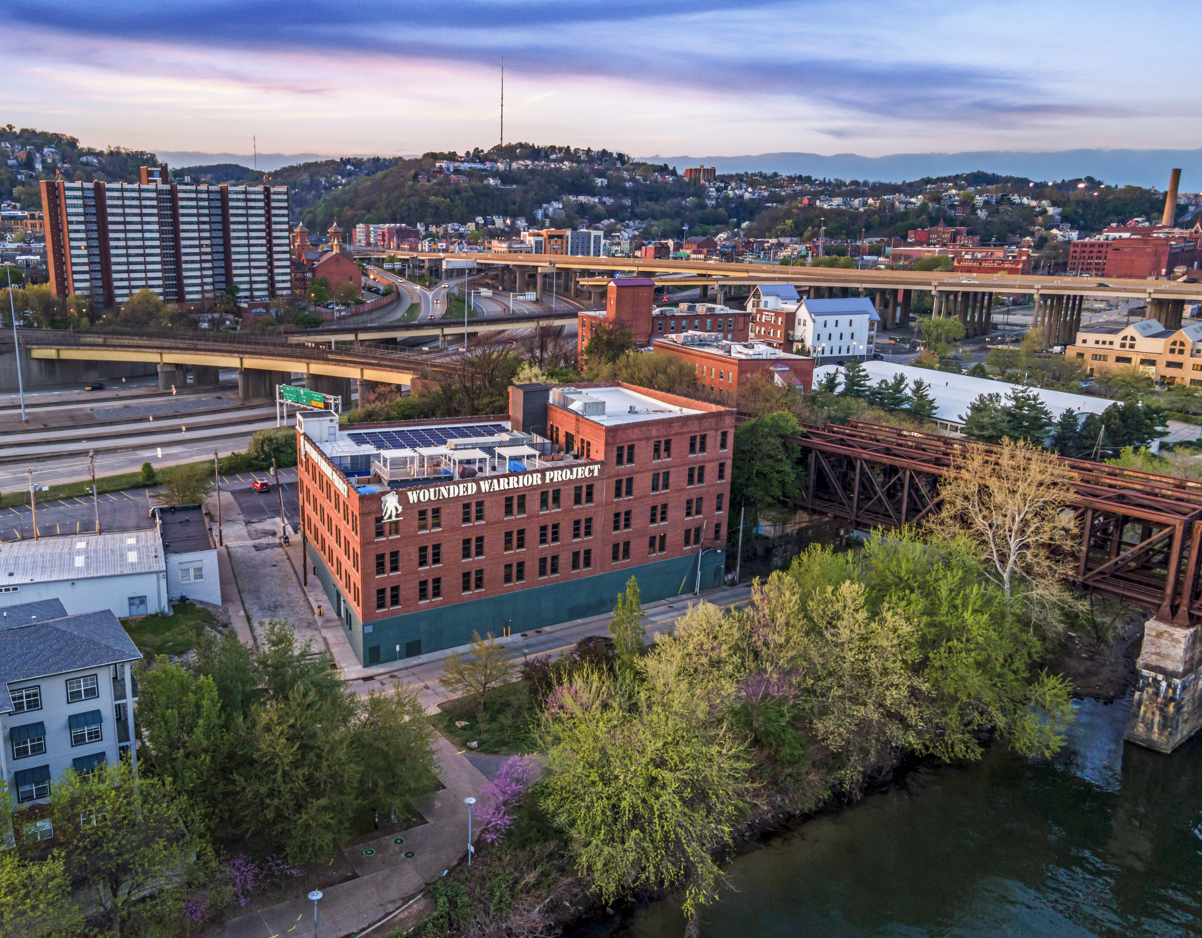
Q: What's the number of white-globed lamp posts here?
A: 2